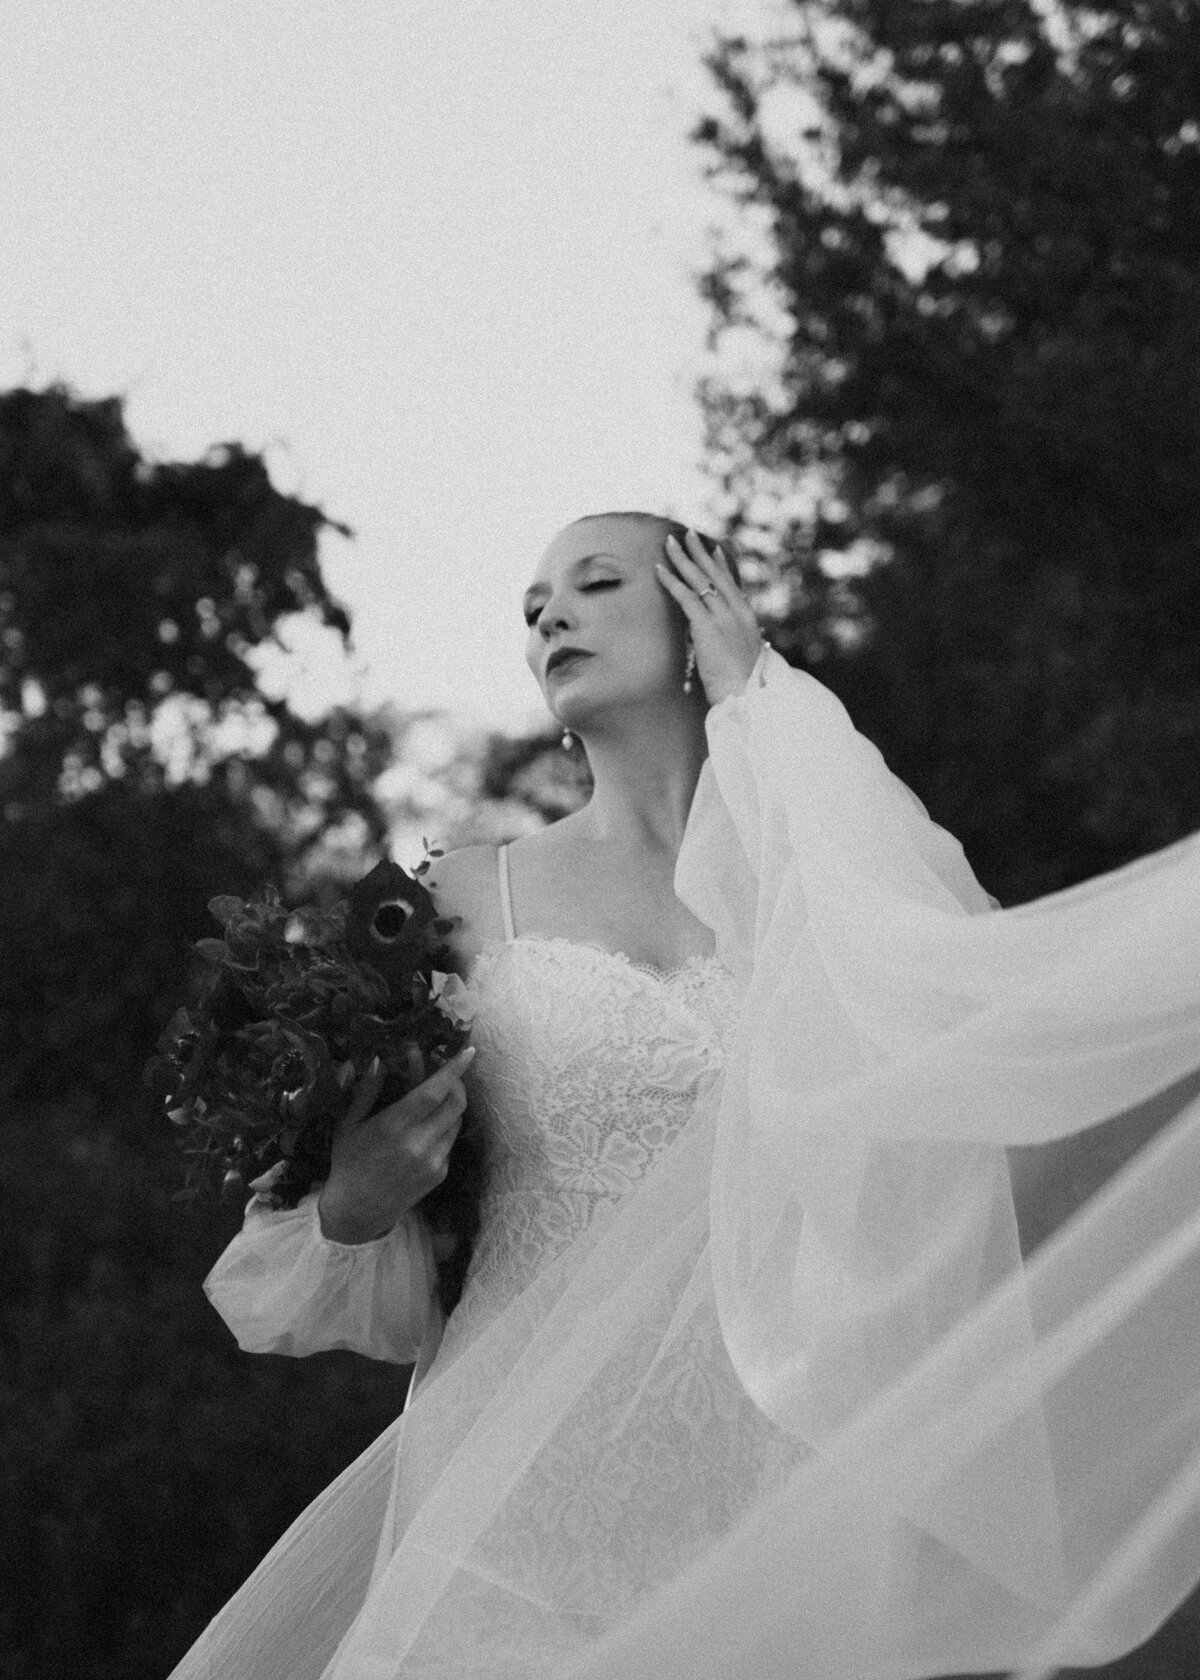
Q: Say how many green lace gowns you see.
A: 0